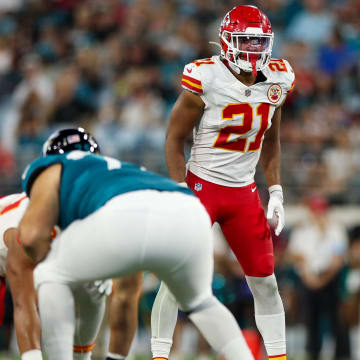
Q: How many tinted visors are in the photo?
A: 1